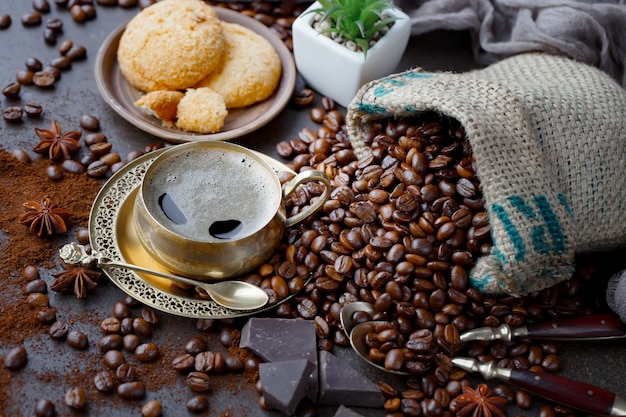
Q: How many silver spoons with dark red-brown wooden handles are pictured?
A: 2